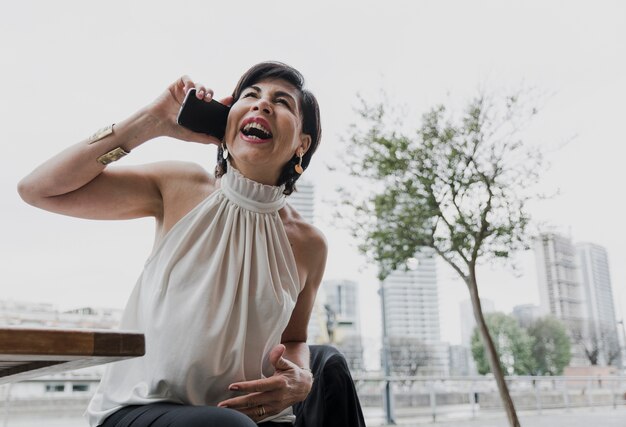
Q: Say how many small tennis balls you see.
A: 0